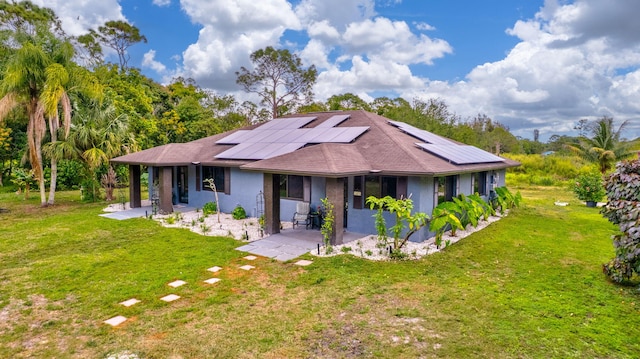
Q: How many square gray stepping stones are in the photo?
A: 9